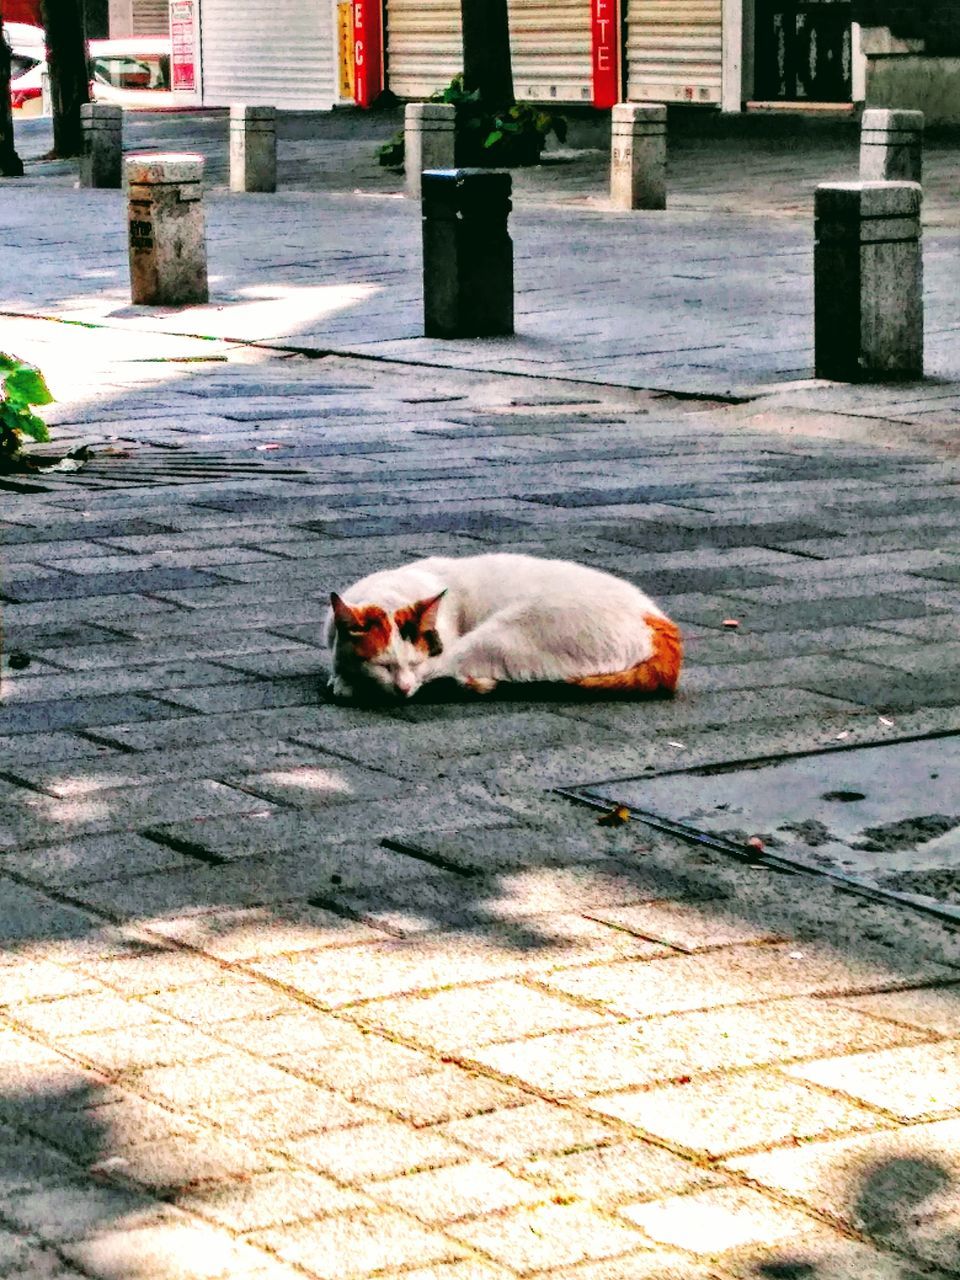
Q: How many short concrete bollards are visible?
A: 8